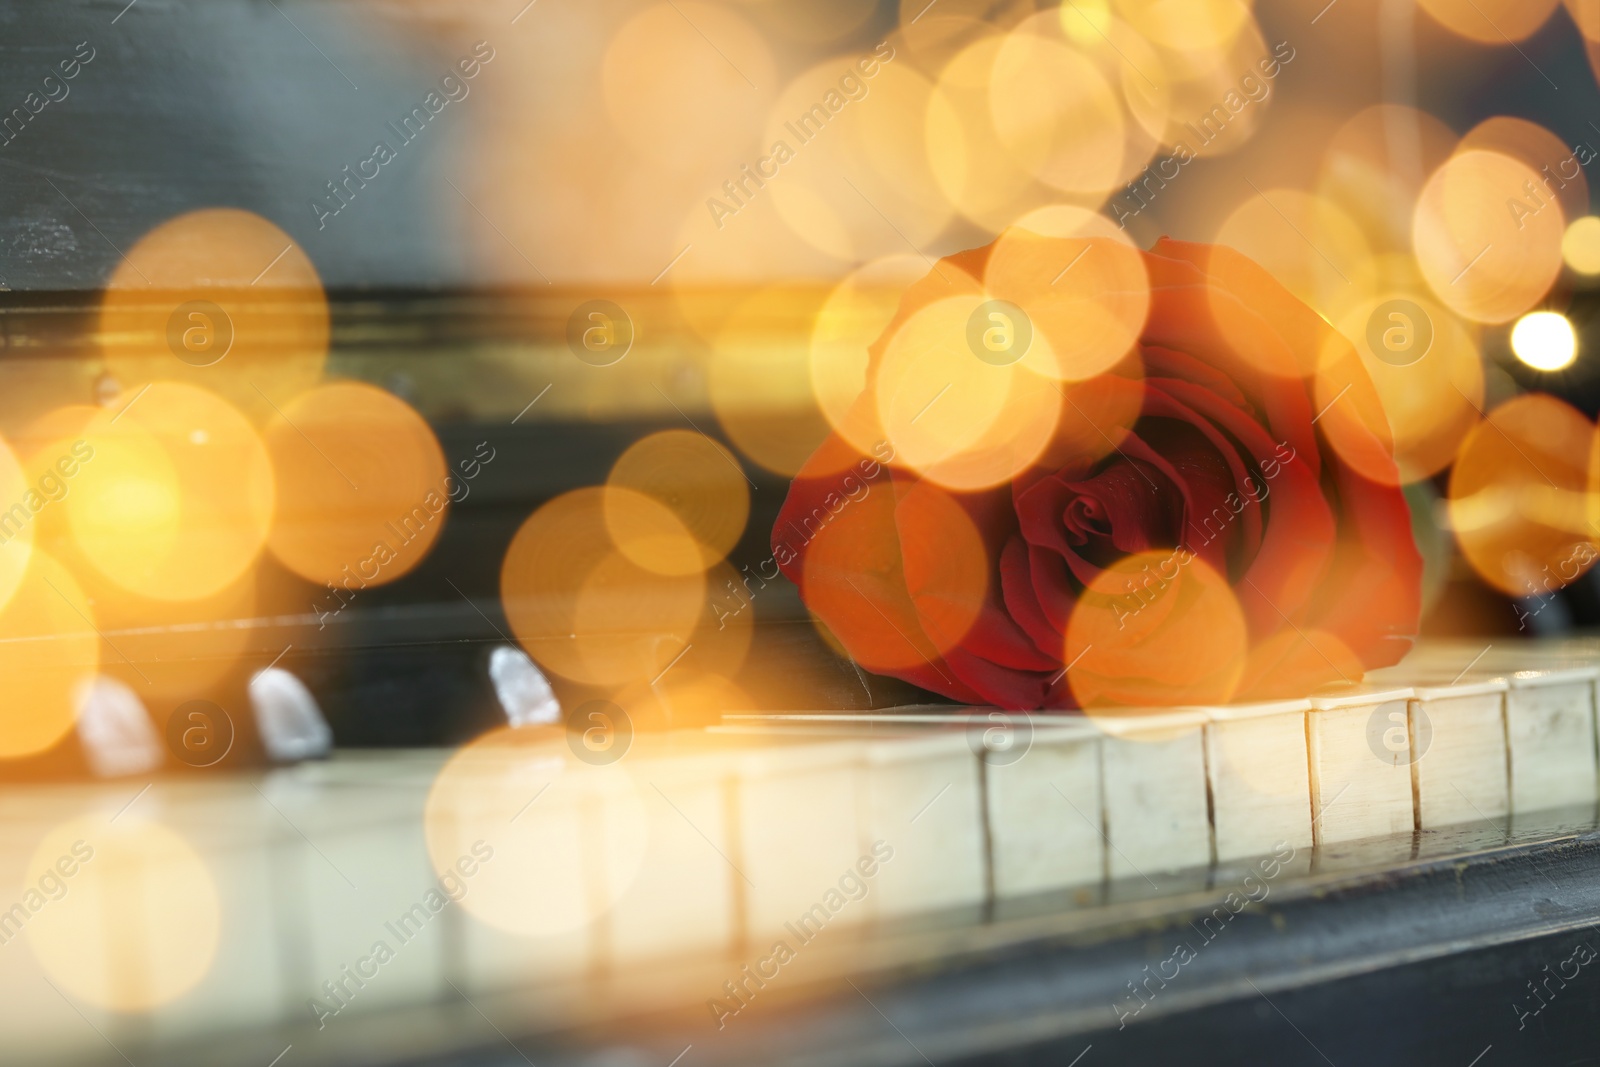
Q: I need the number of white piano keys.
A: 13